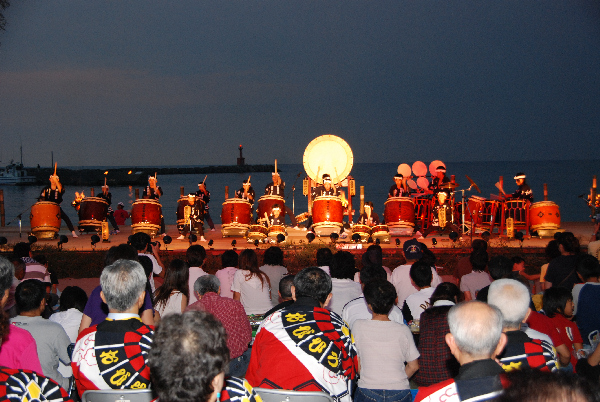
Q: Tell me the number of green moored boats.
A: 0